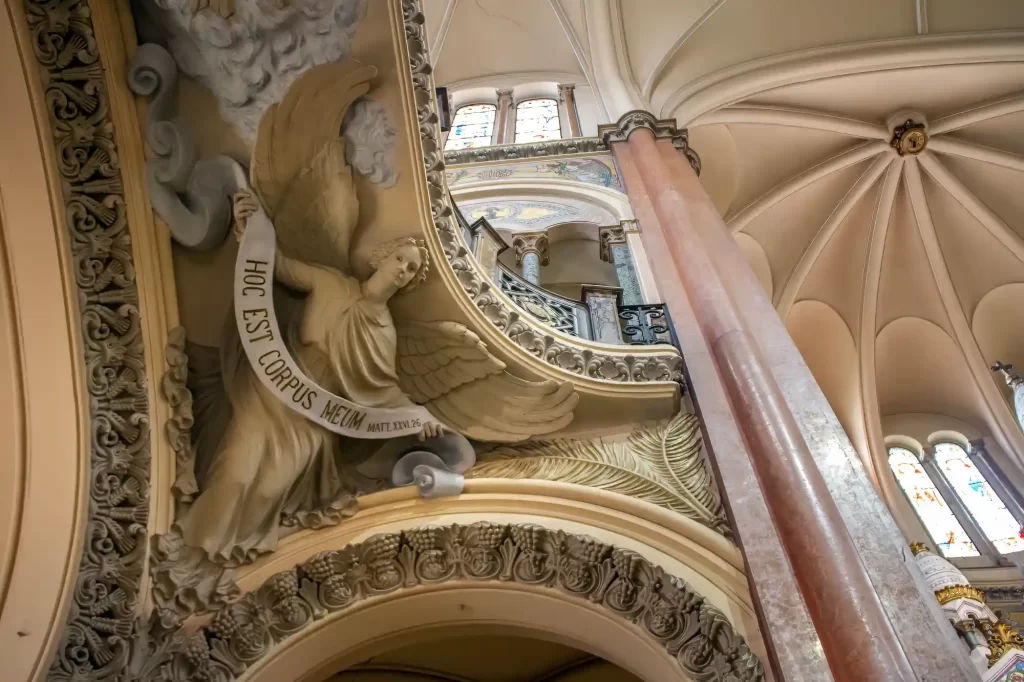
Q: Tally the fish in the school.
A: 0